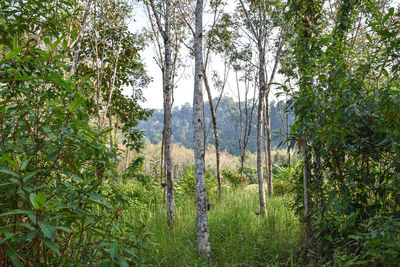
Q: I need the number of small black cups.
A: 3